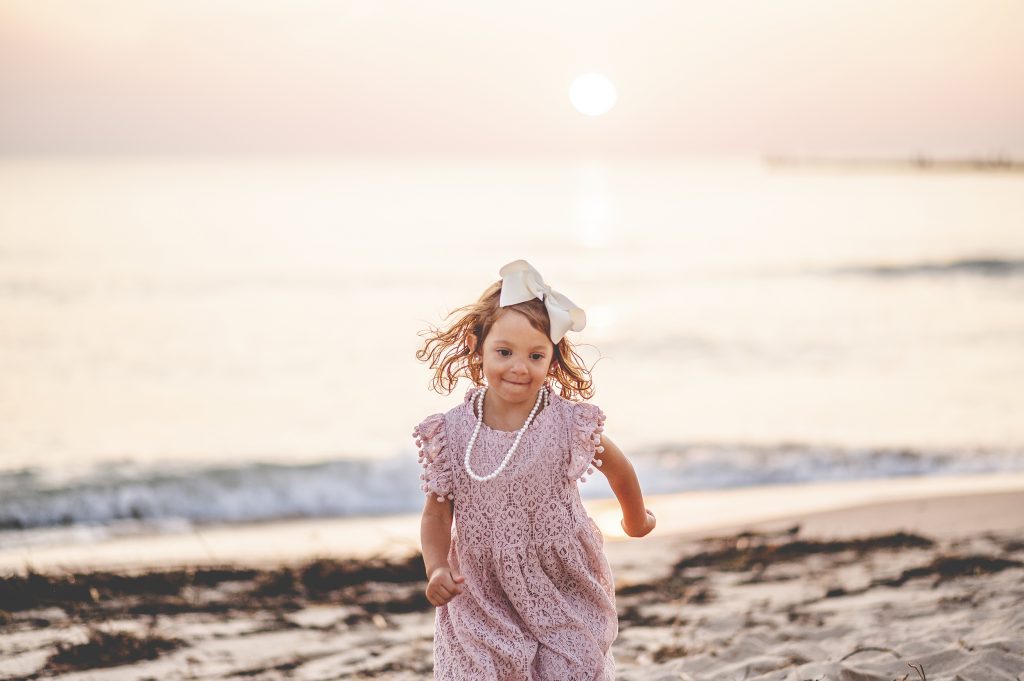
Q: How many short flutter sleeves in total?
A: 2